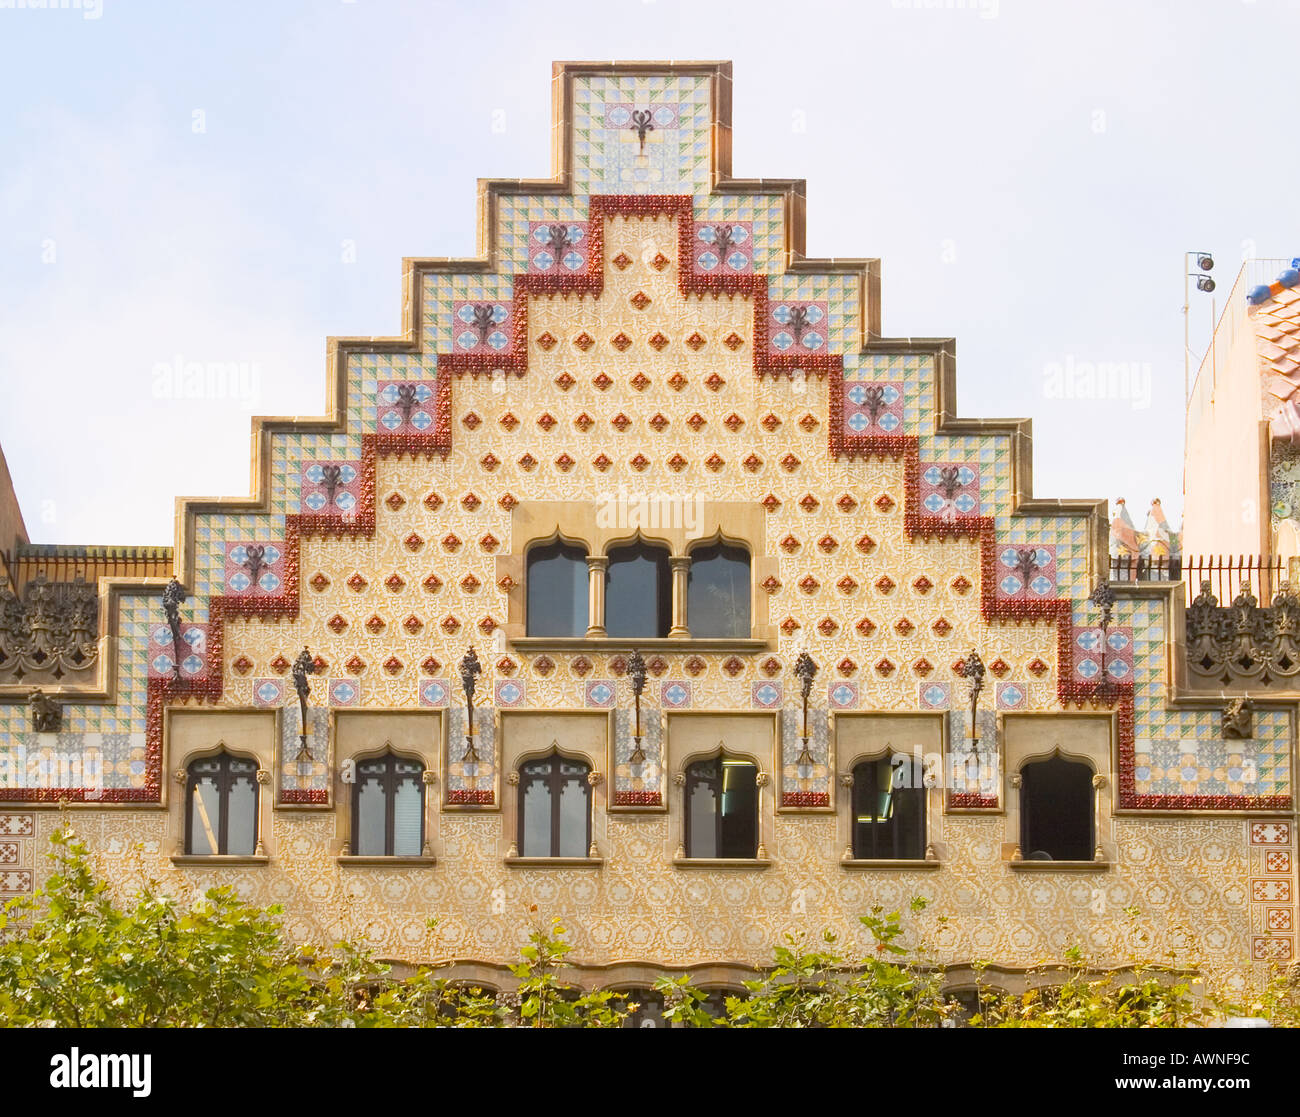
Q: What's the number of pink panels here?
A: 12